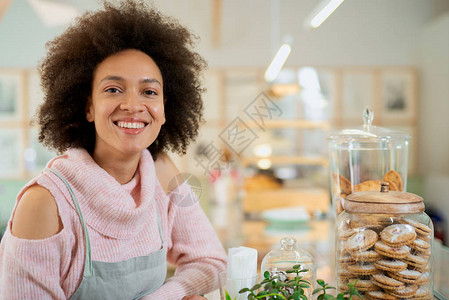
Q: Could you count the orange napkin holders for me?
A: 0